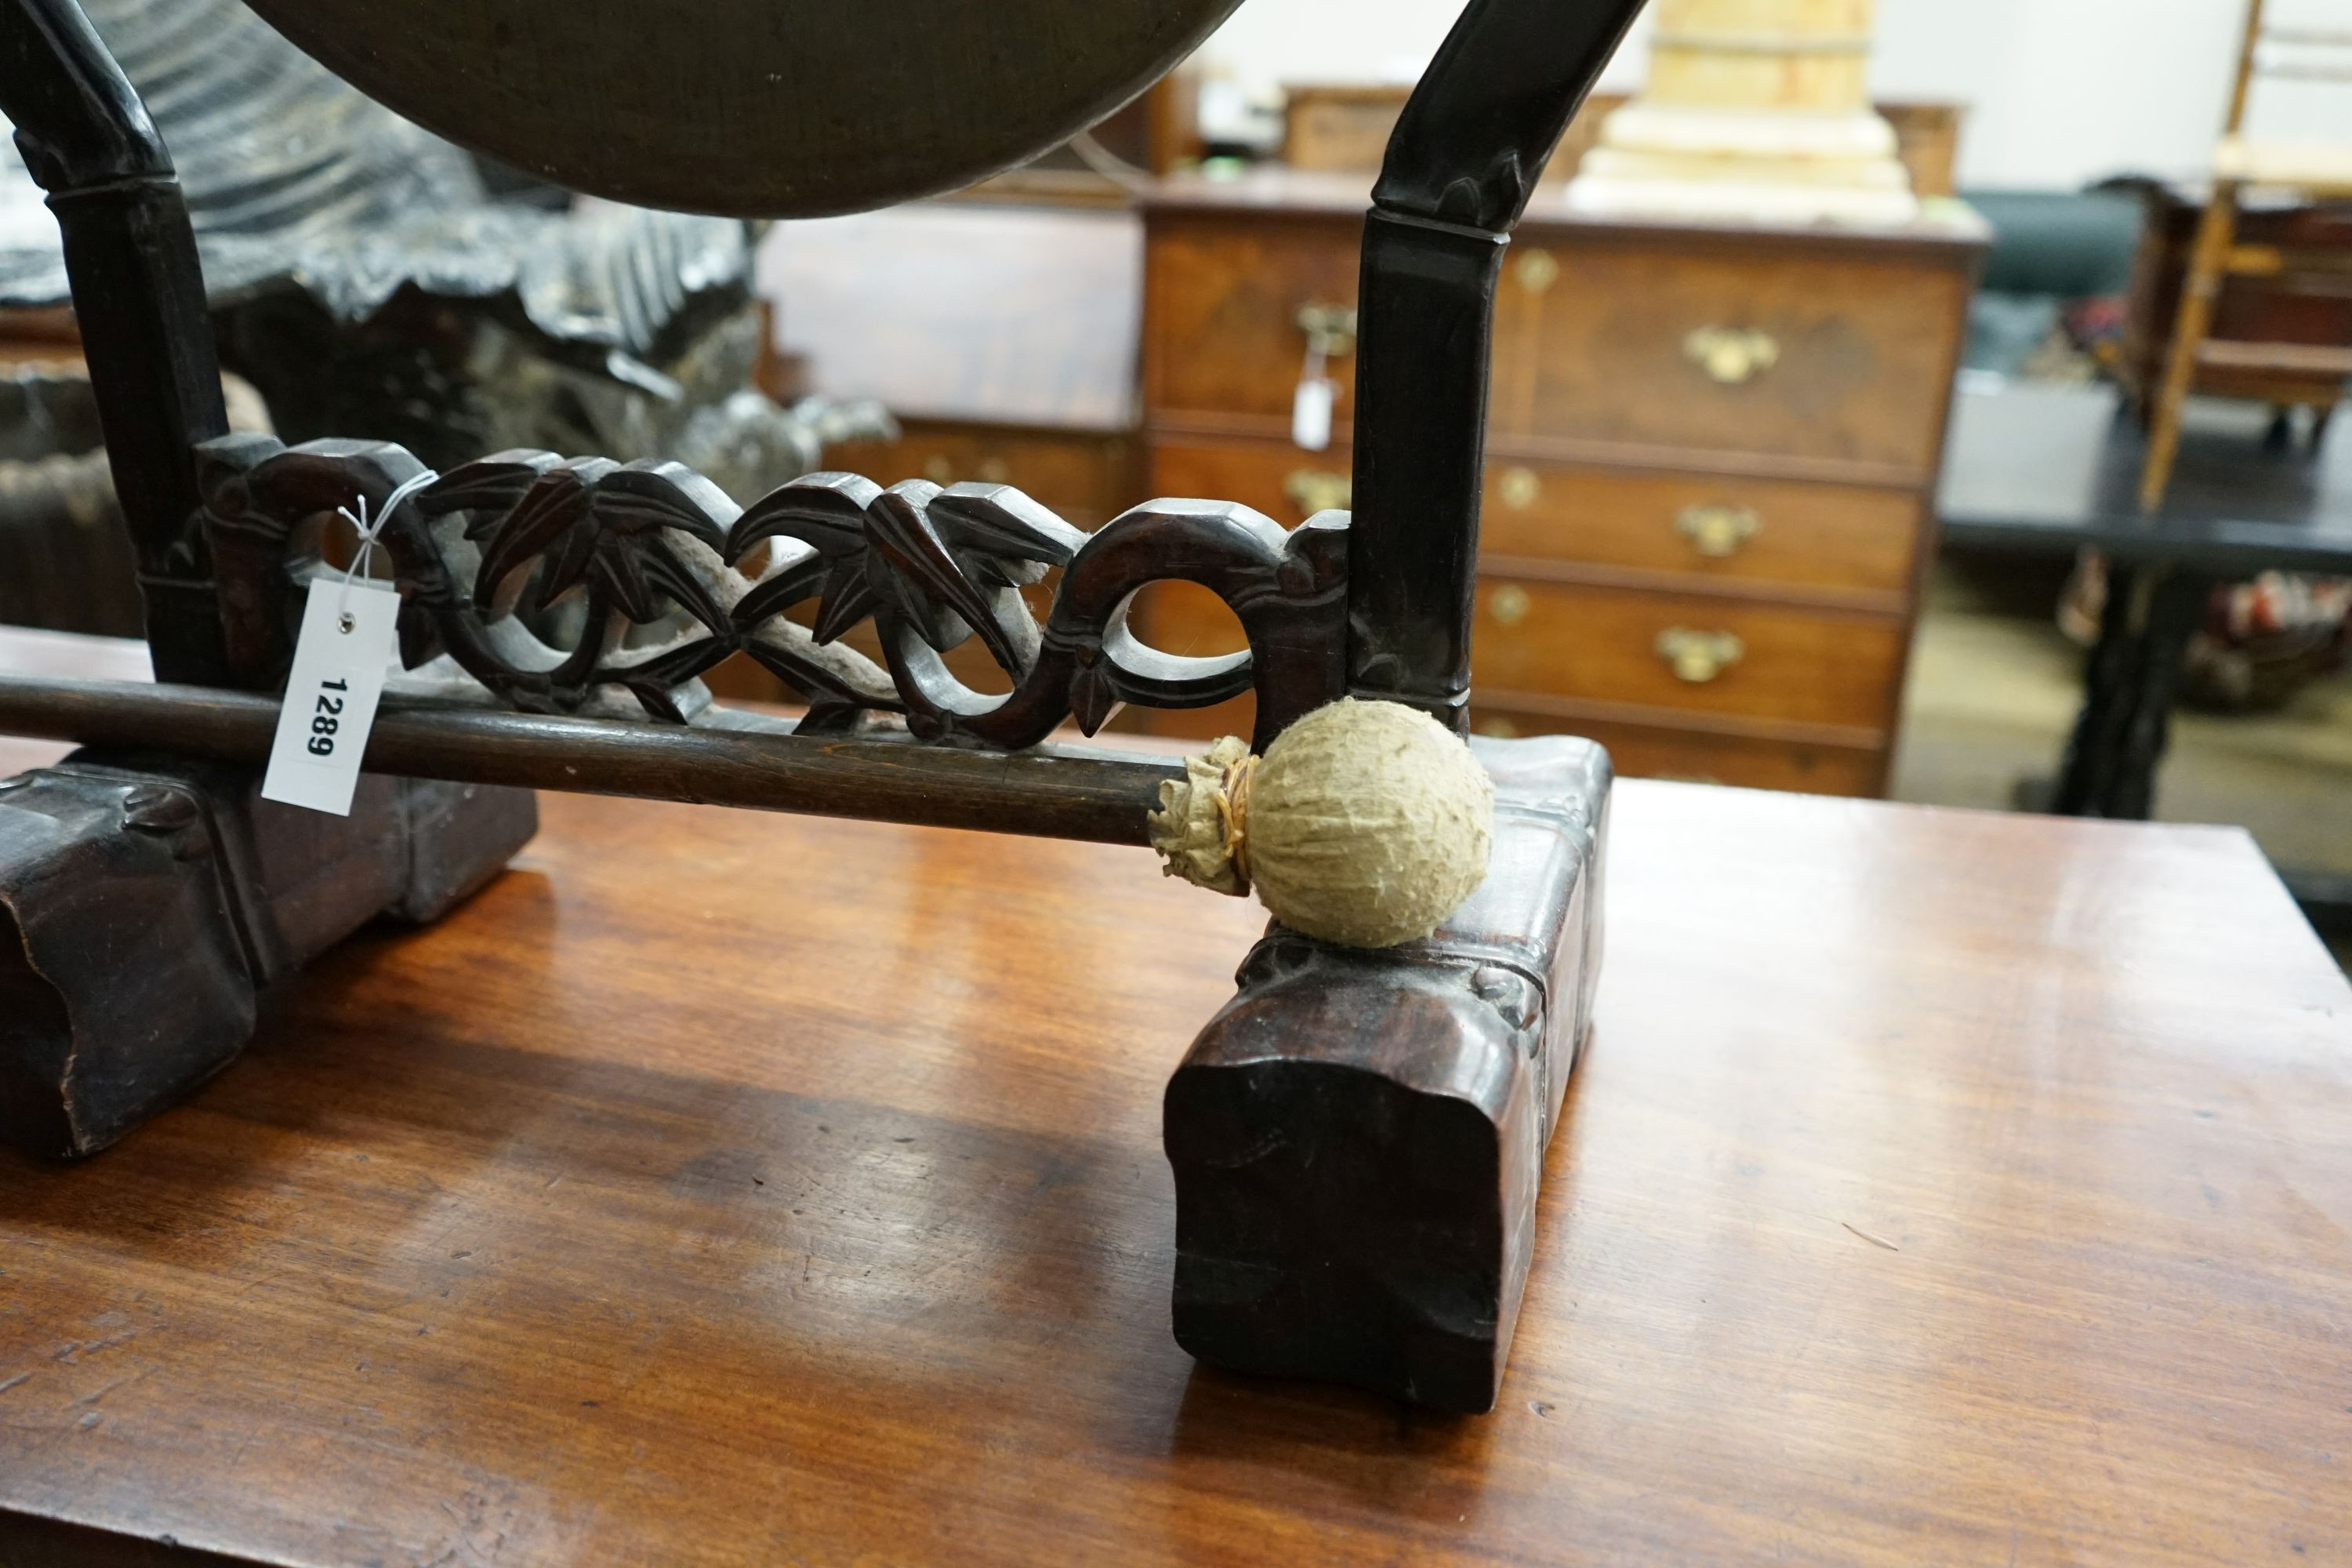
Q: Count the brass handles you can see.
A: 5